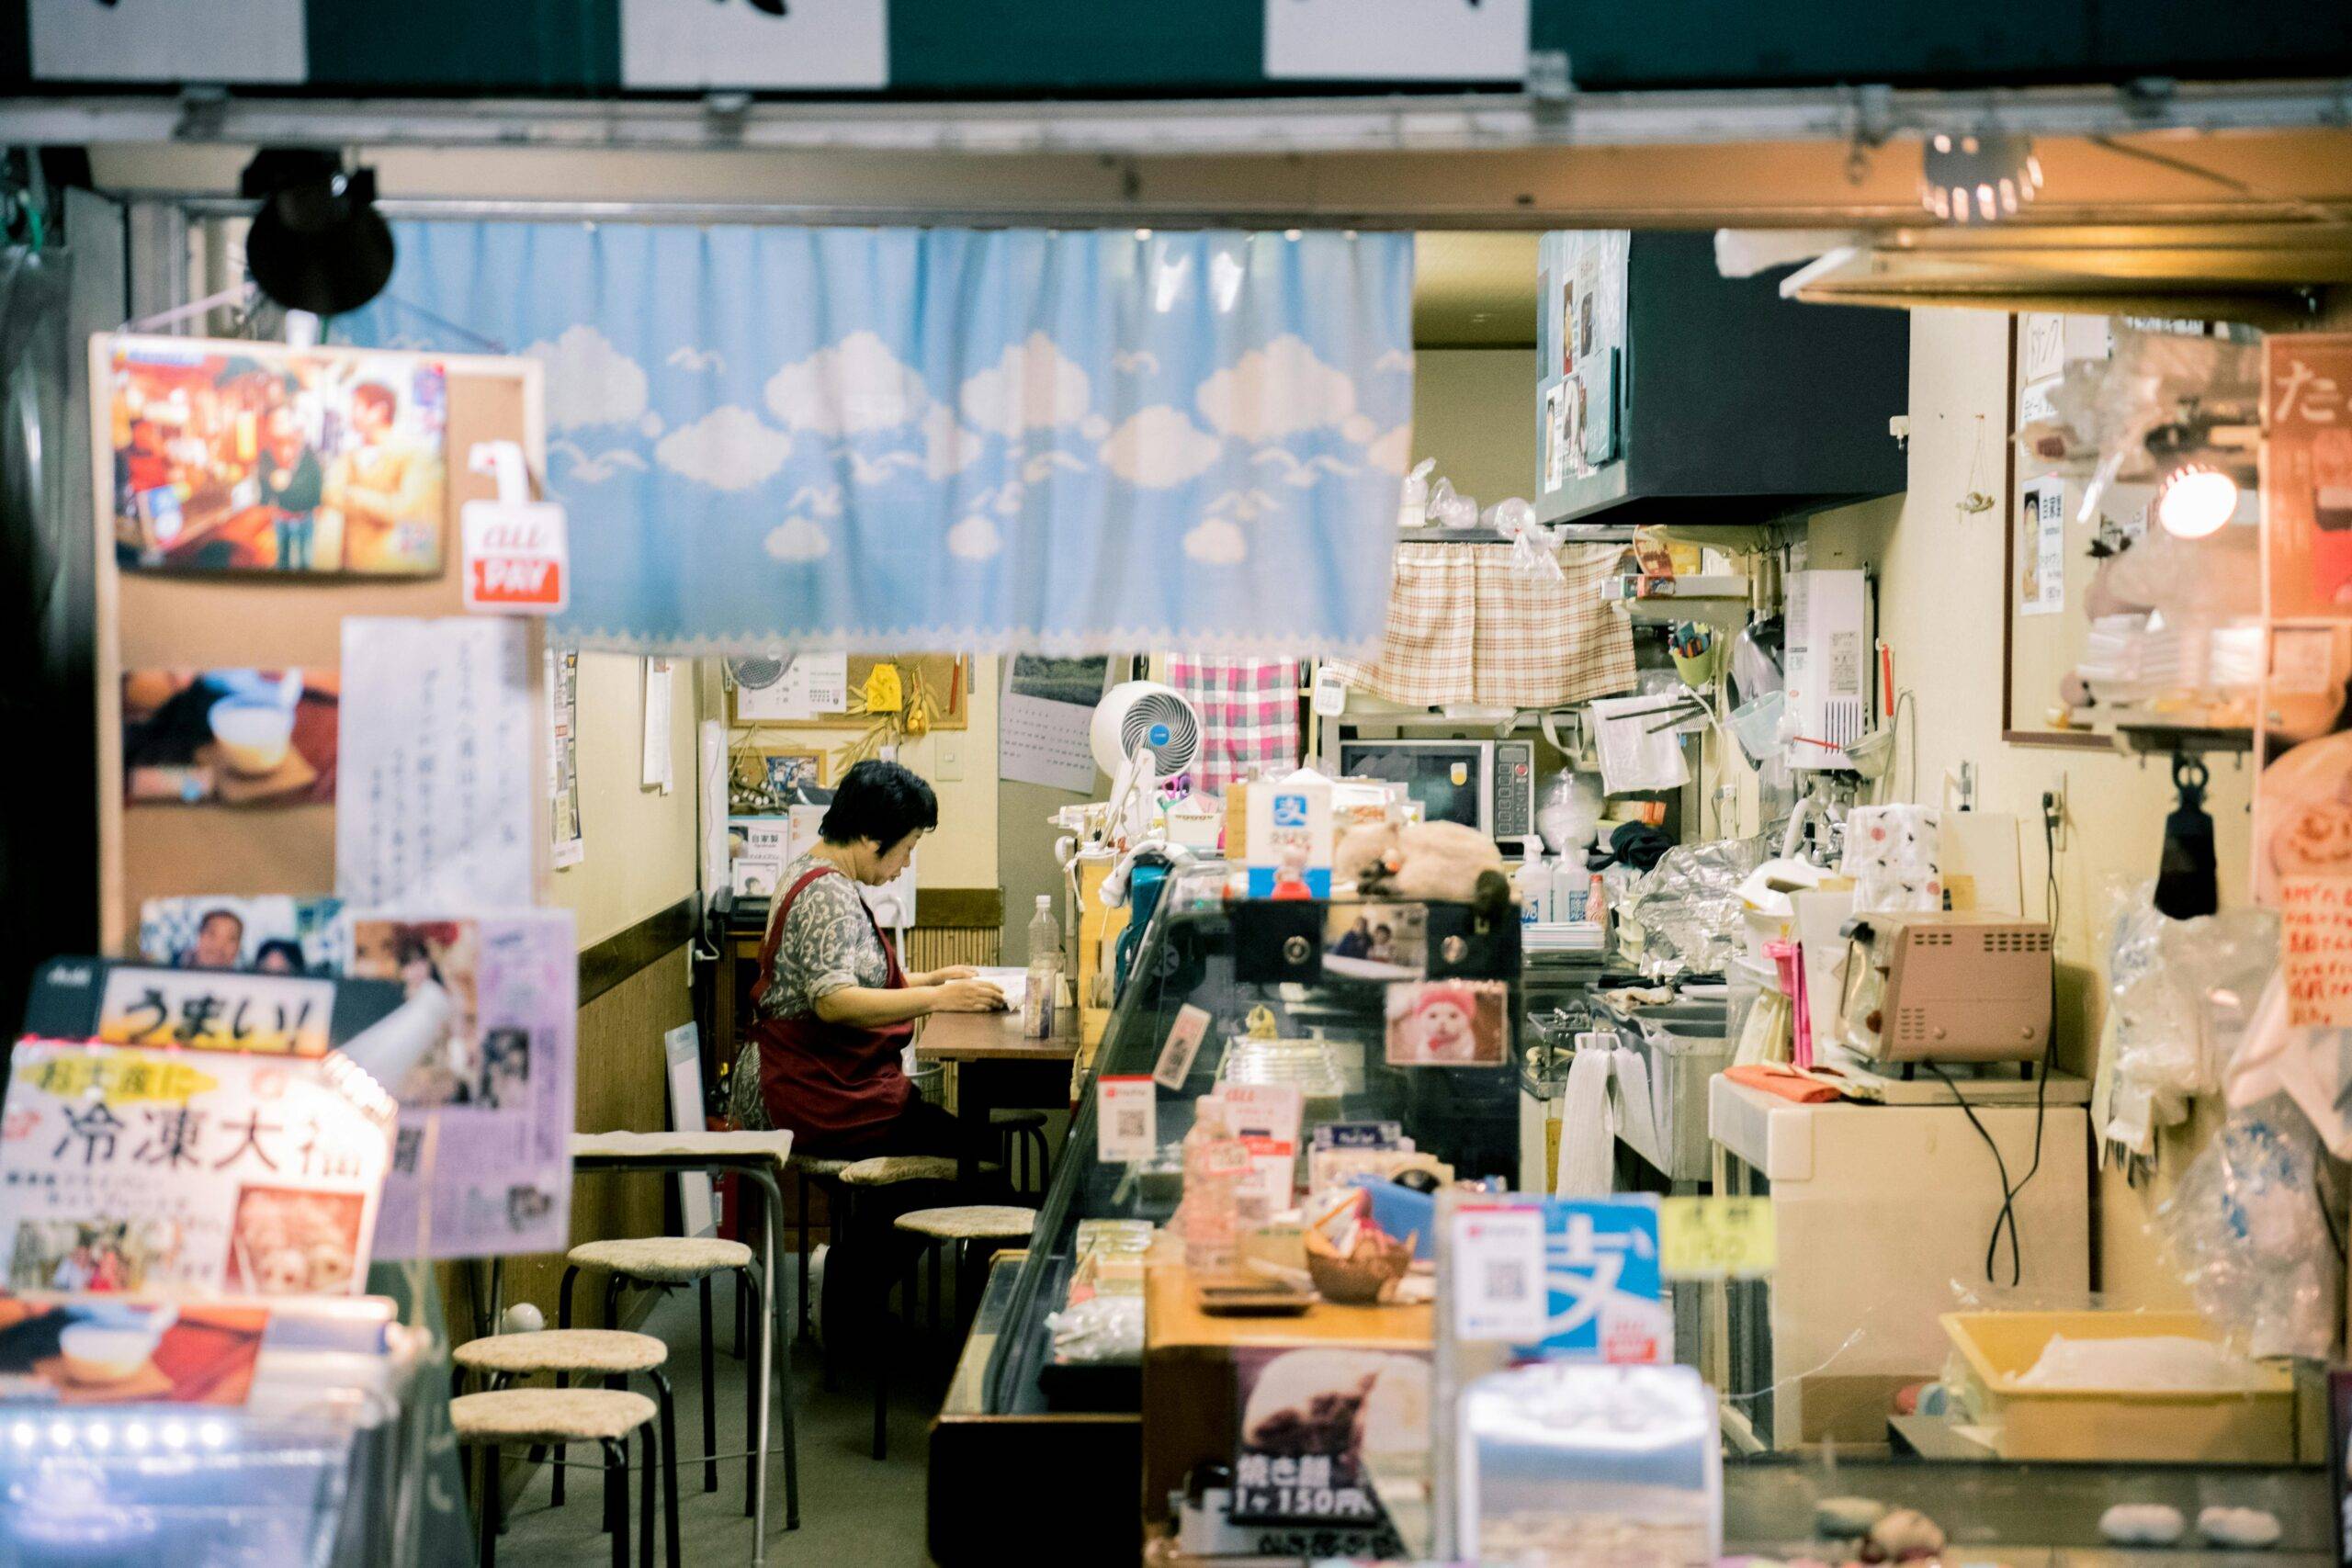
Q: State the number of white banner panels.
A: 3